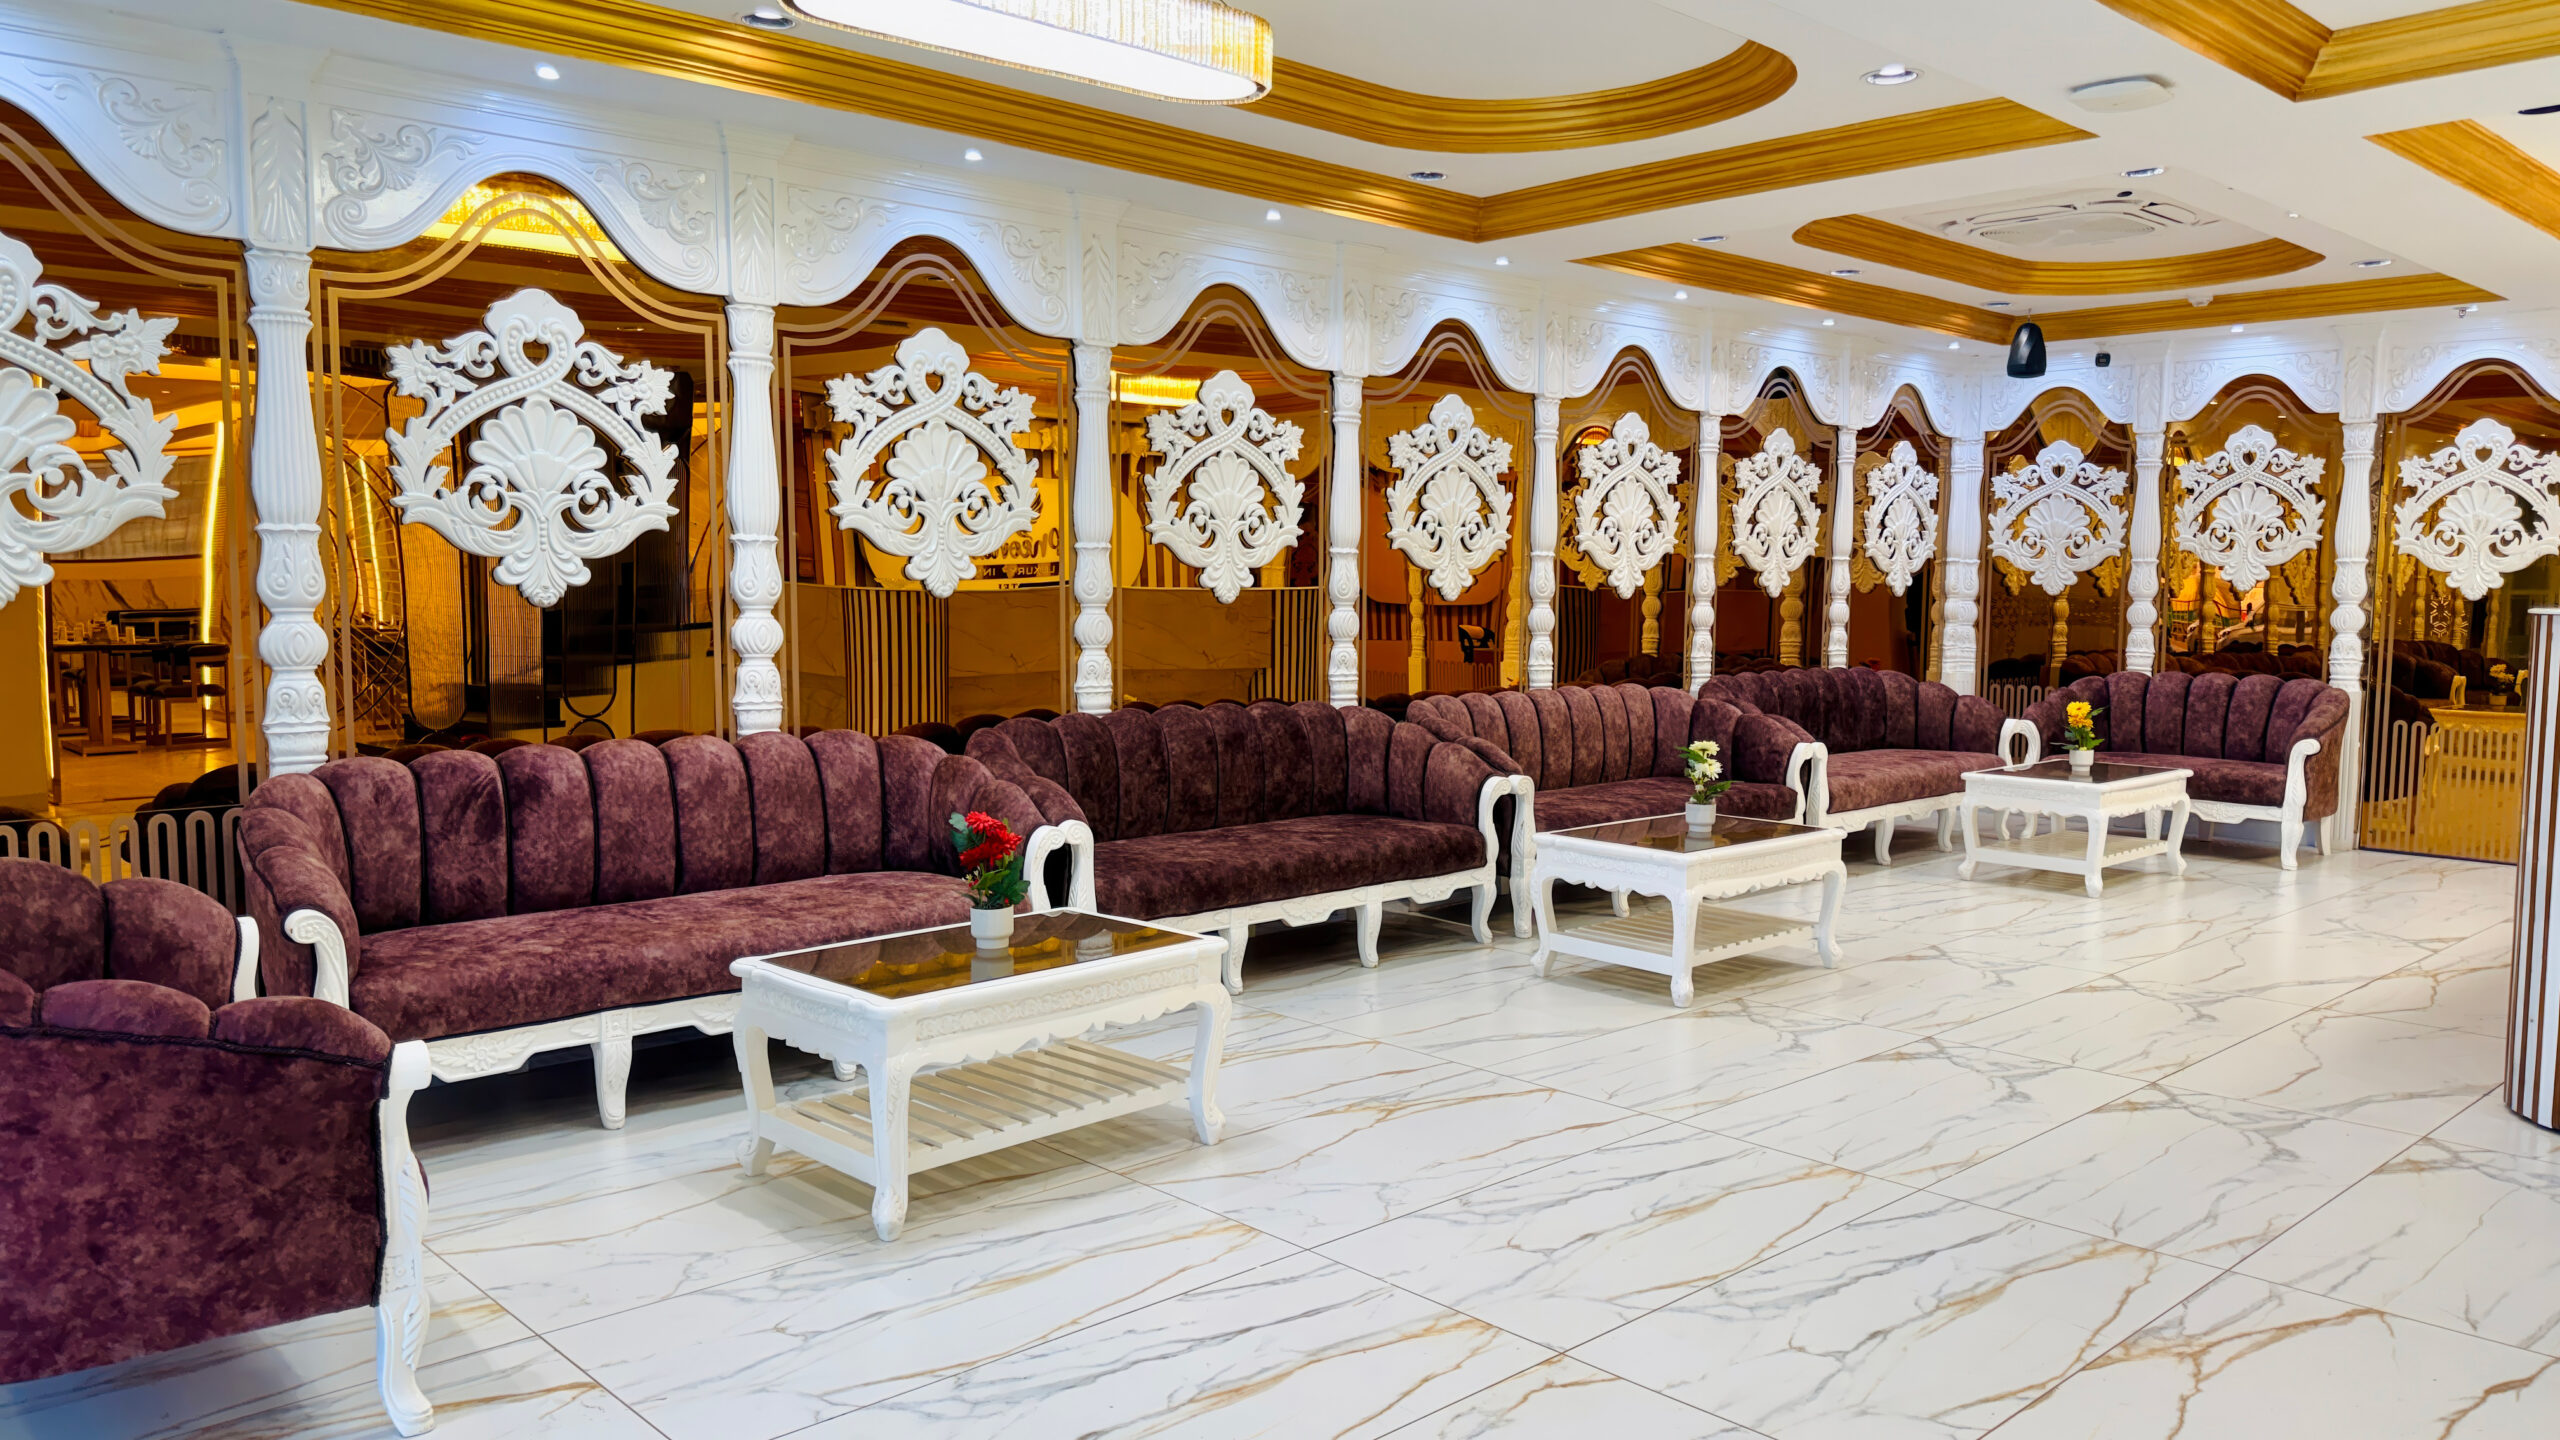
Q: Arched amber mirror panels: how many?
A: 11